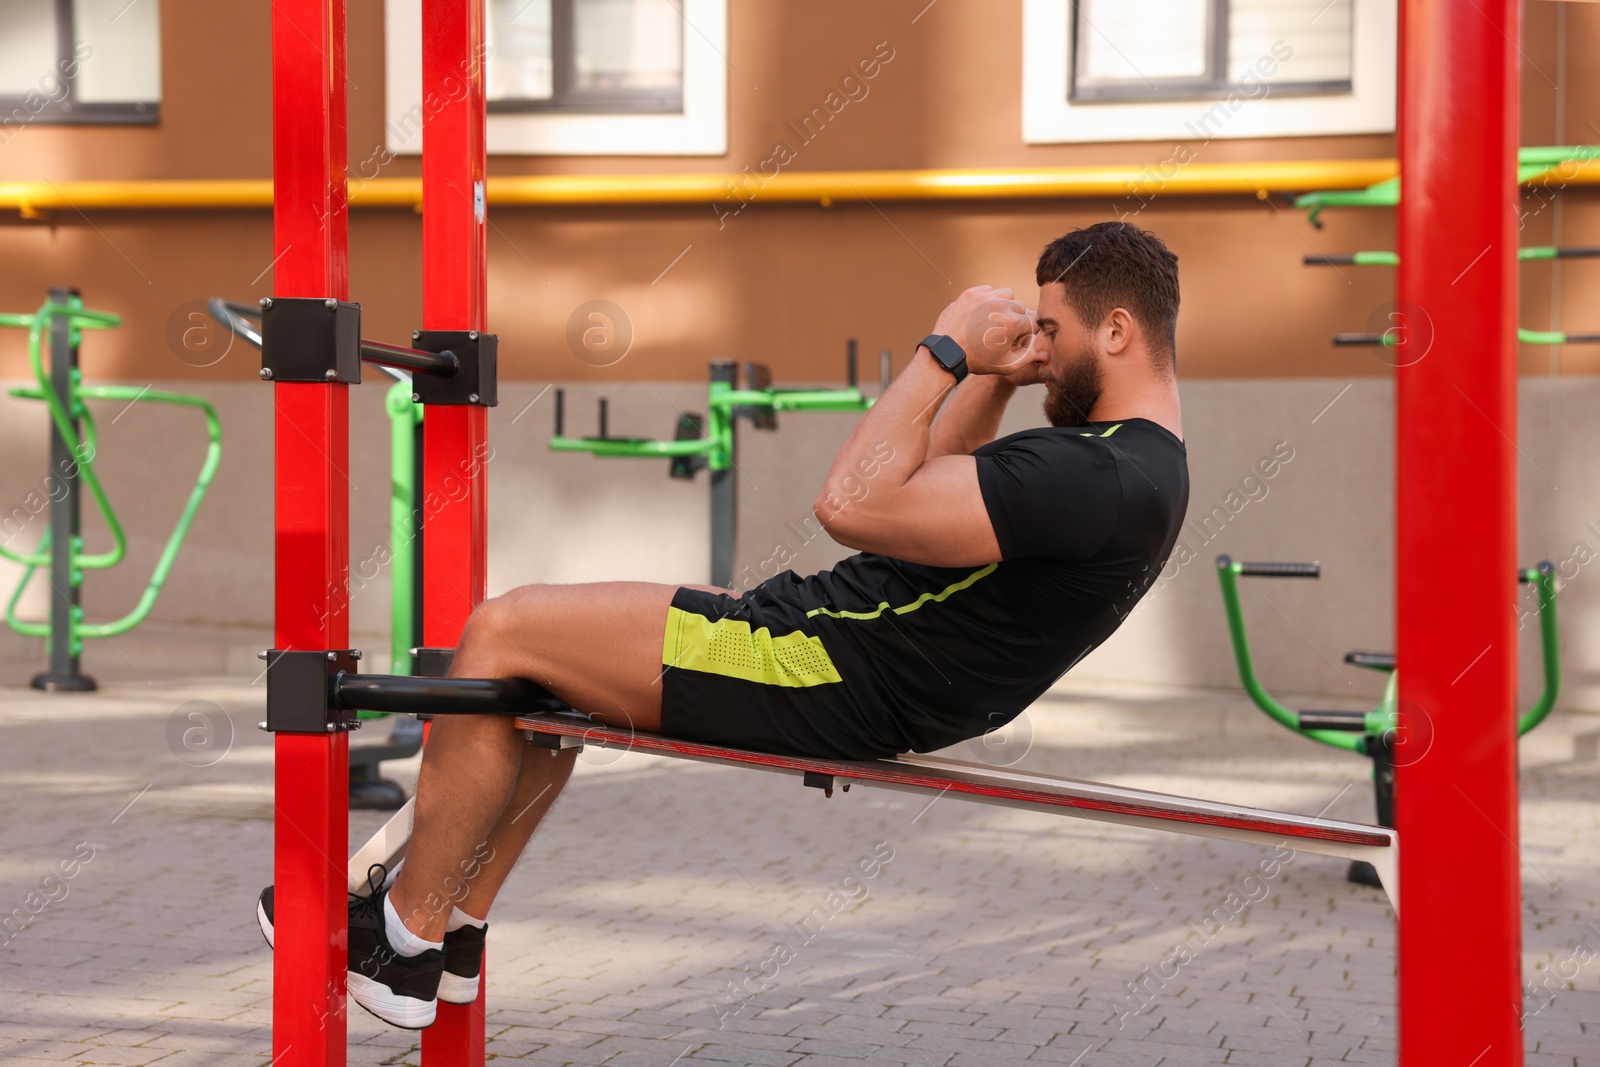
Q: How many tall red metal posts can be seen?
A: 3